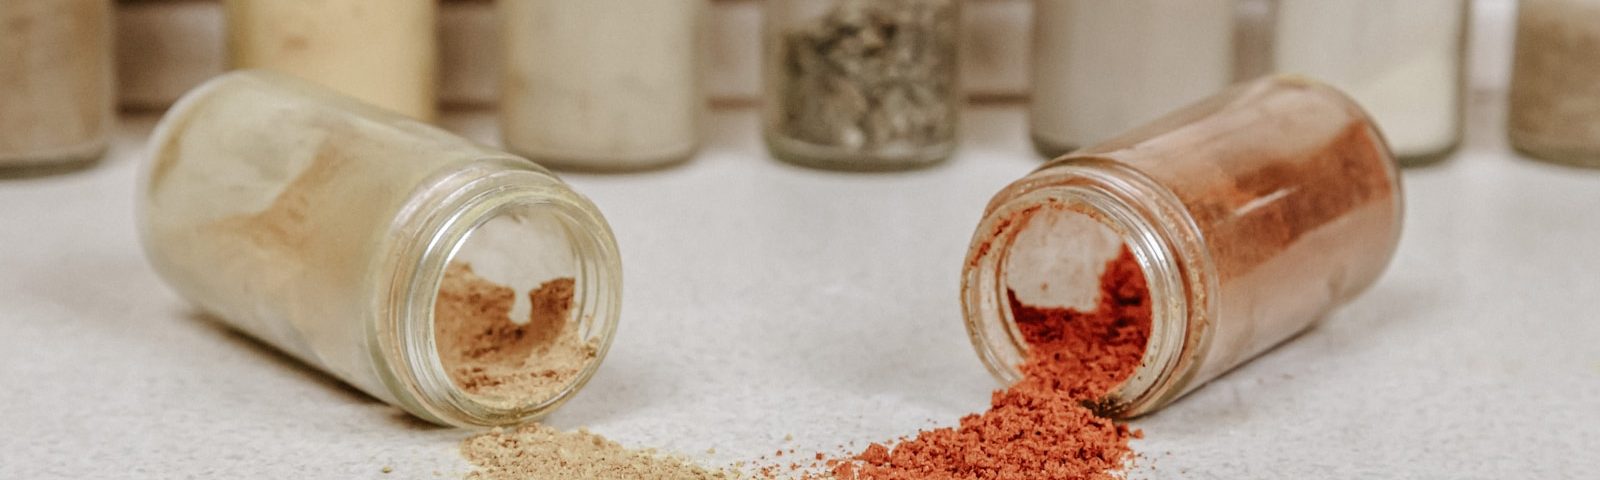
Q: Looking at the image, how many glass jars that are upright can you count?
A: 7